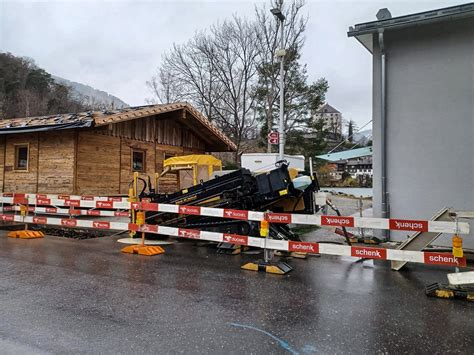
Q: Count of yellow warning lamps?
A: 4